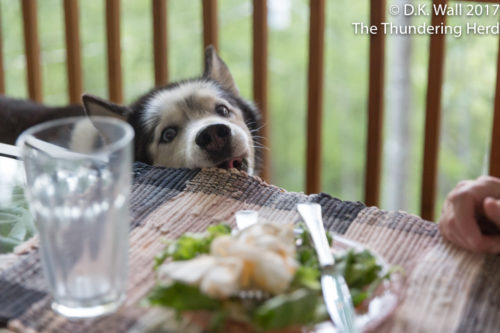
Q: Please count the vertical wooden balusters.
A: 11